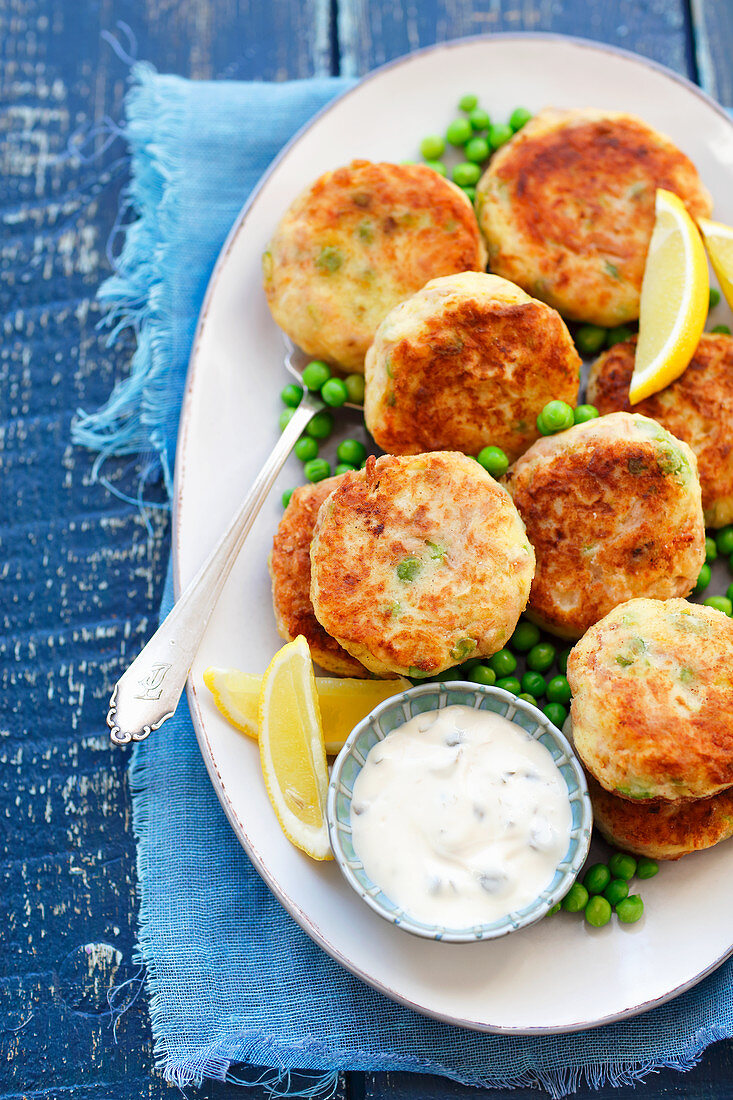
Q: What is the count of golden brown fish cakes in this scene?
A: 9